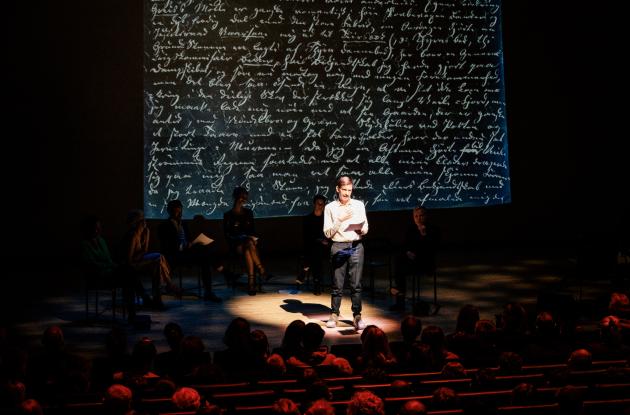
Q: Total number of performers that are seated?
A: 6